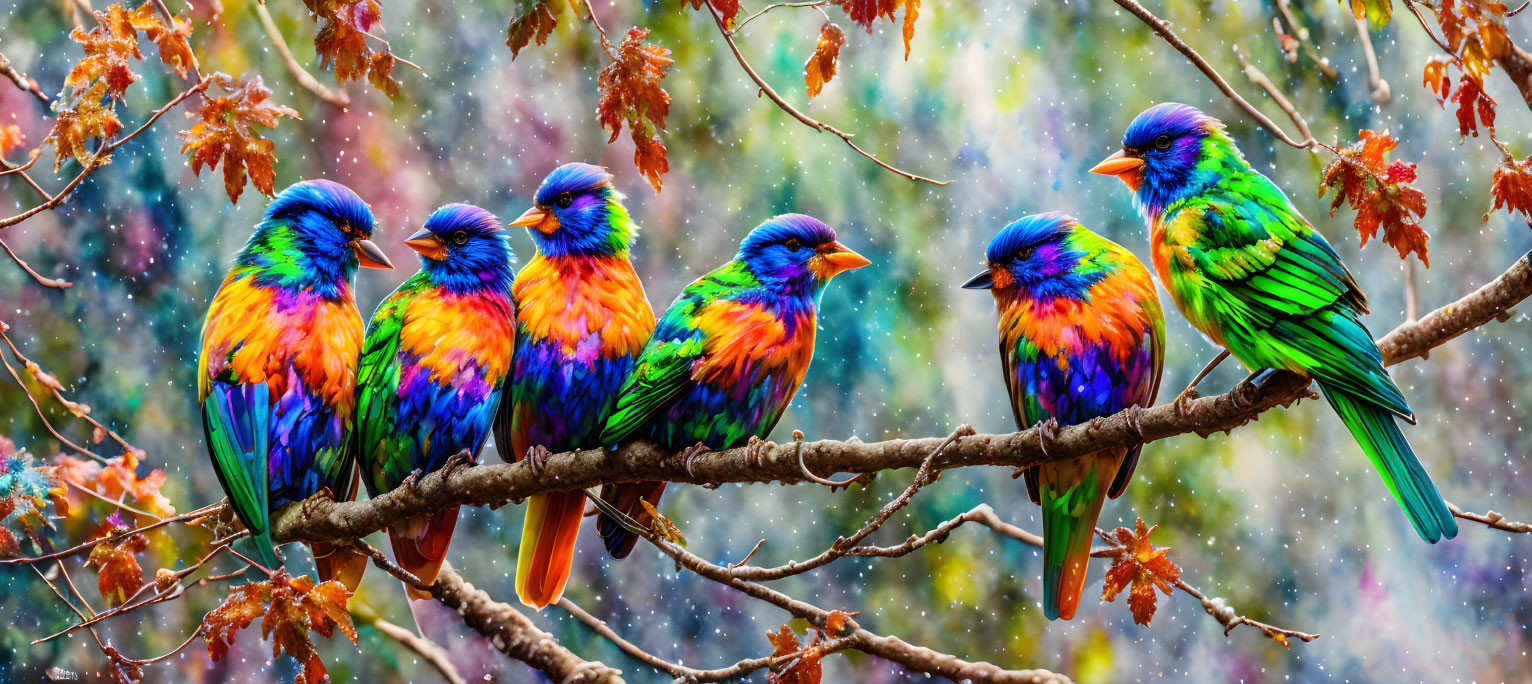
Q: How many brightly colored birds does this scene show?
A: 6